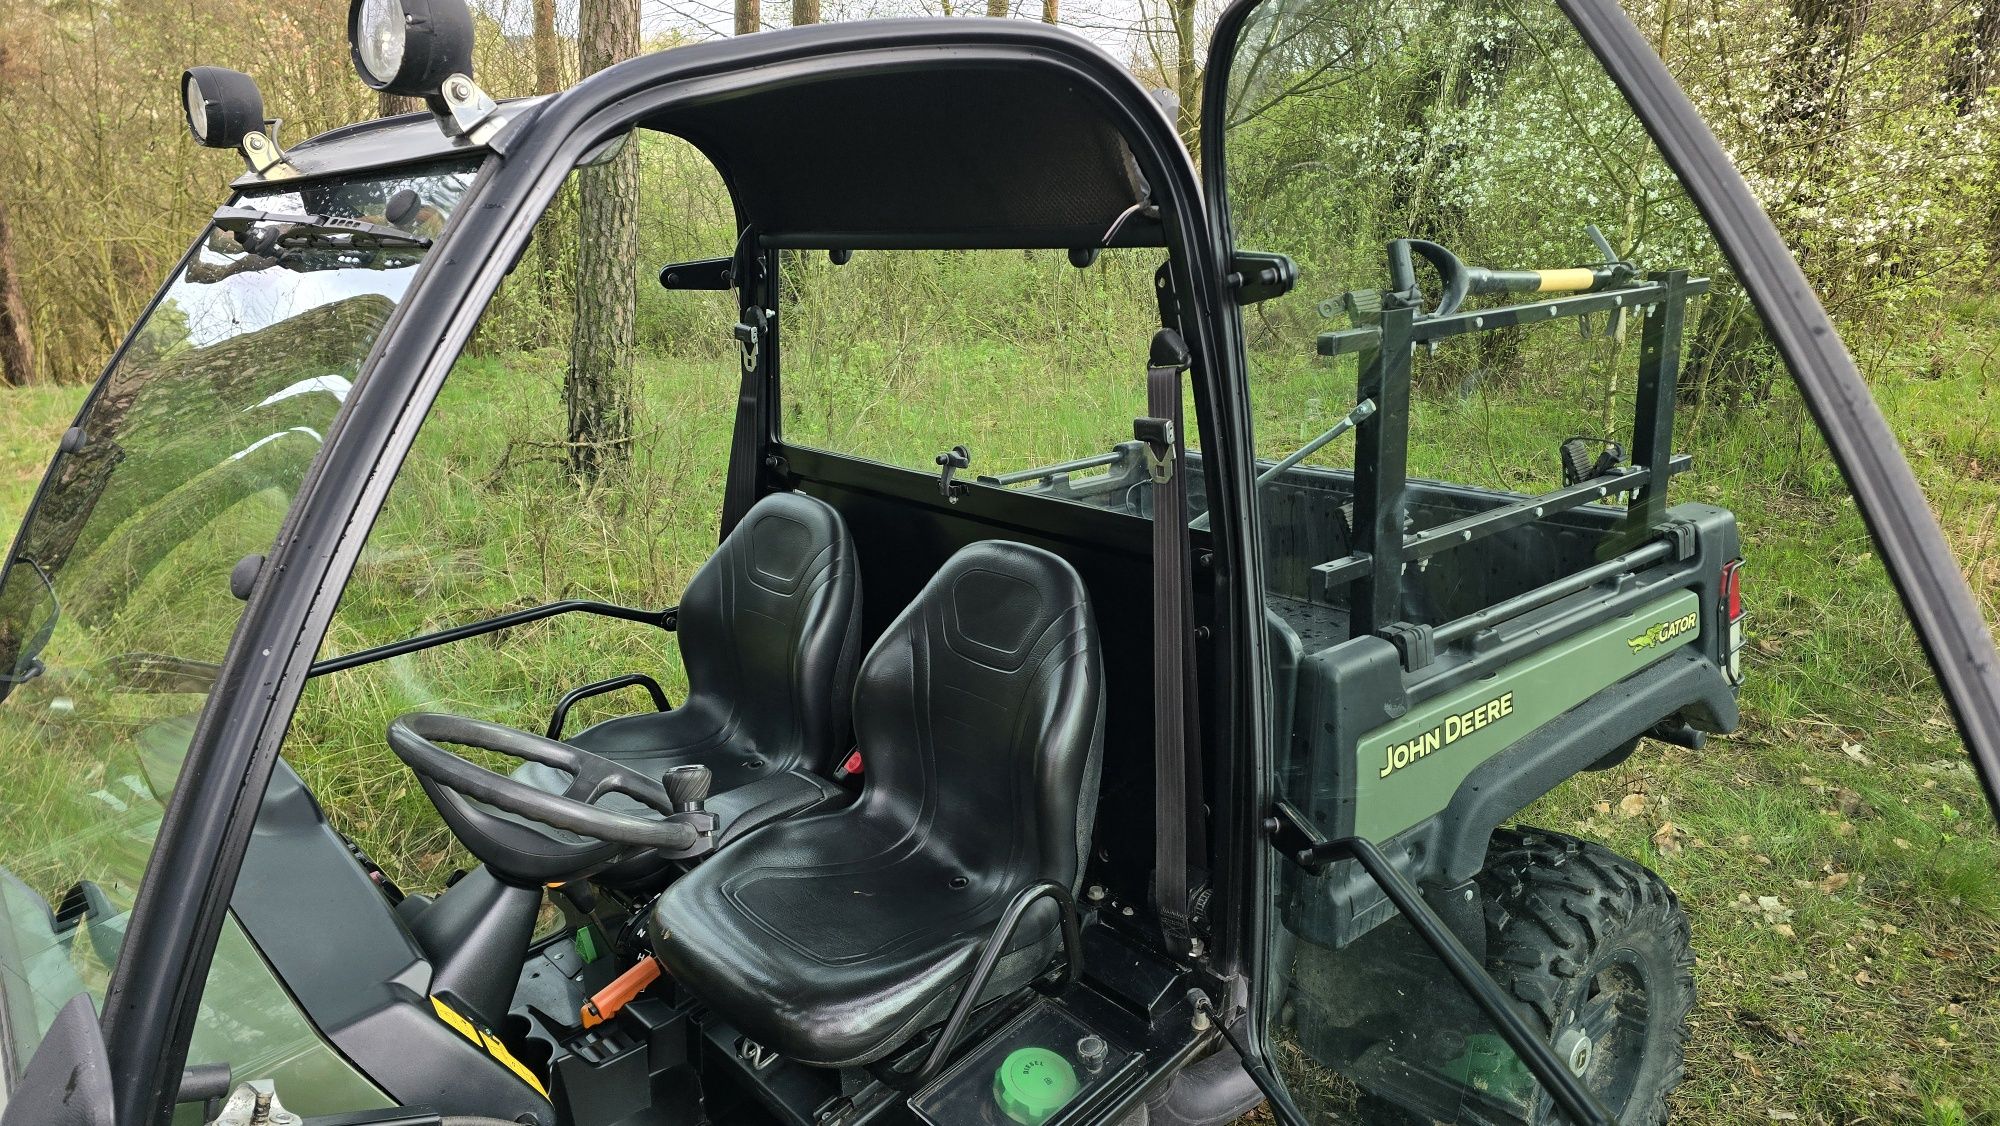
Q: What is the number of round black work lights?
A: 2